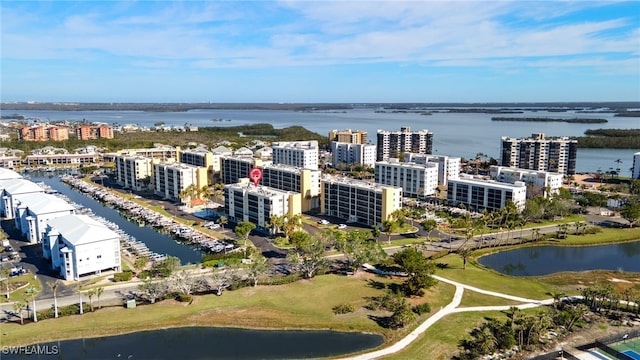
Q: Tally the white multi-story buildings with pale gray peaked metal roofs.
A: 4